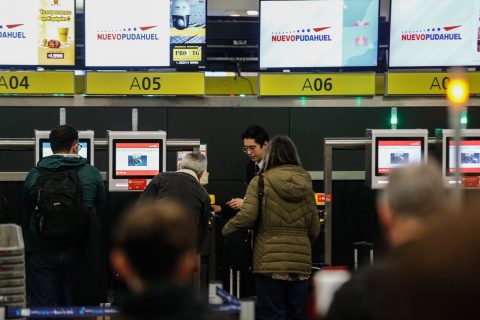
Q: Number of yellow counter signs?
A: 4